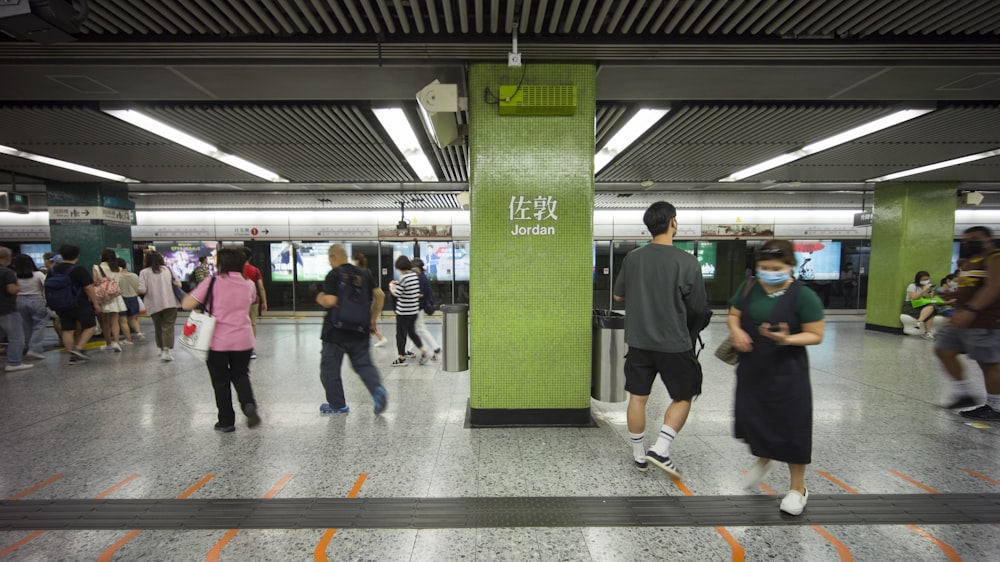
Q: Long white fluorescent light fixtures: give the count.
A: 6